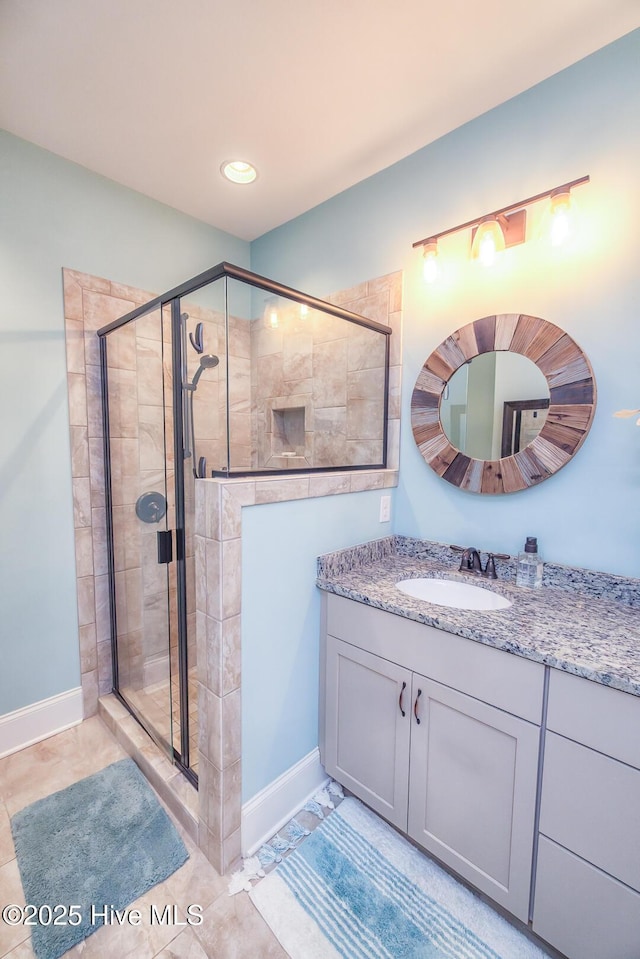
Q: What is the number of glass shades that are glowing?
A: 3